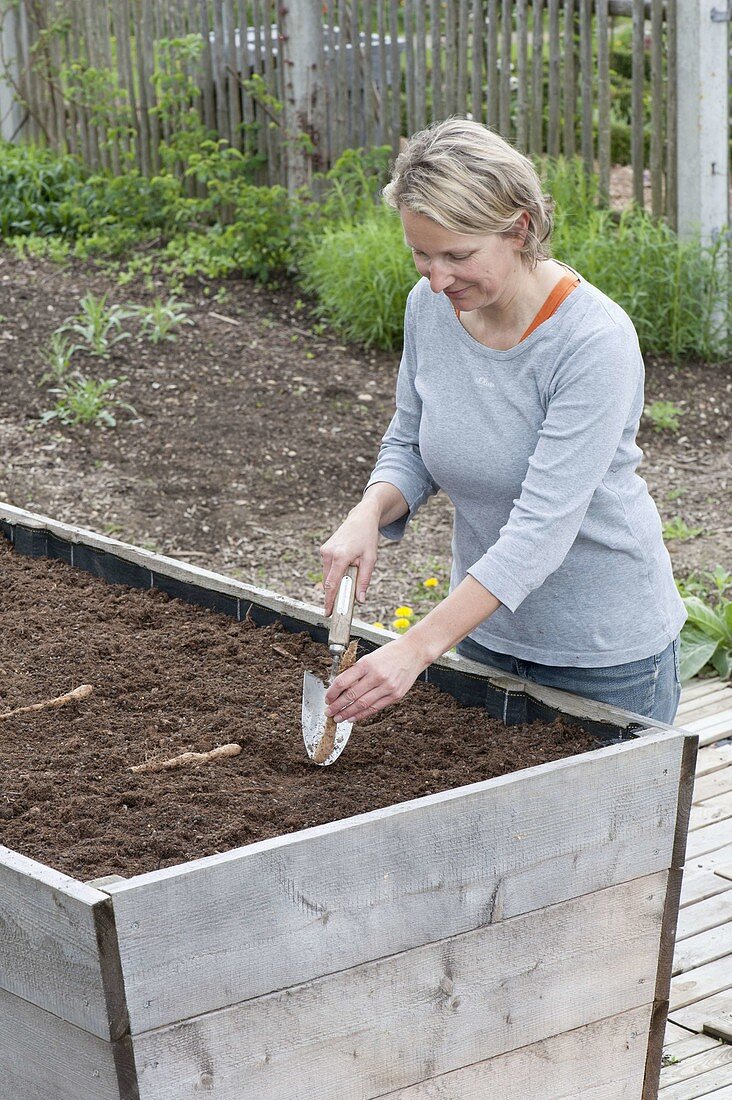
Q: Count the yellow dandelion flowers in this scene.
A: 4